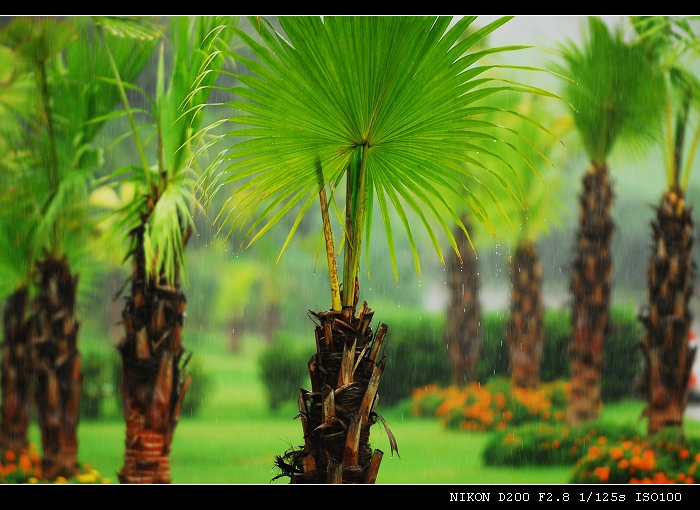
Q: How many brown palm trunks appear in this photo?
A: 8